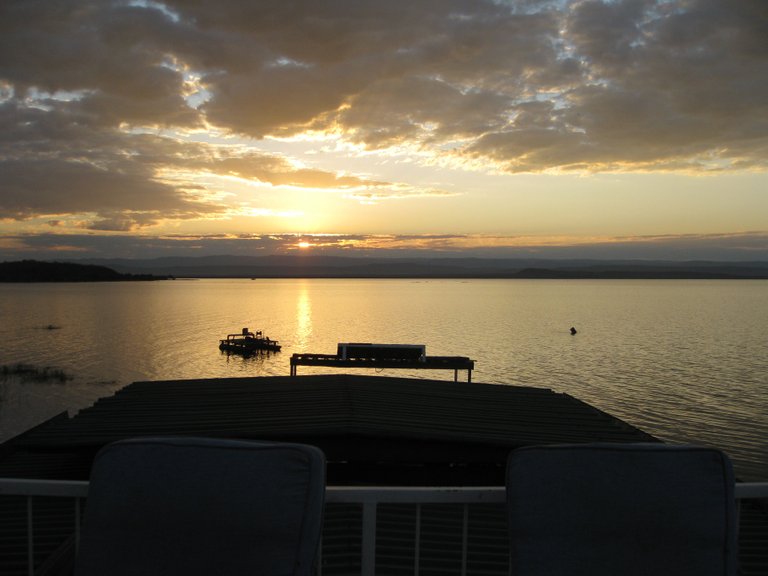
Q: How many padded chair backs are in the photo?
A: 2